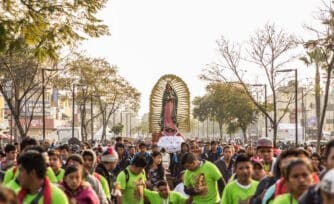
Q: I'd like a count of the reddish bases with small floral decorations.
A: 1